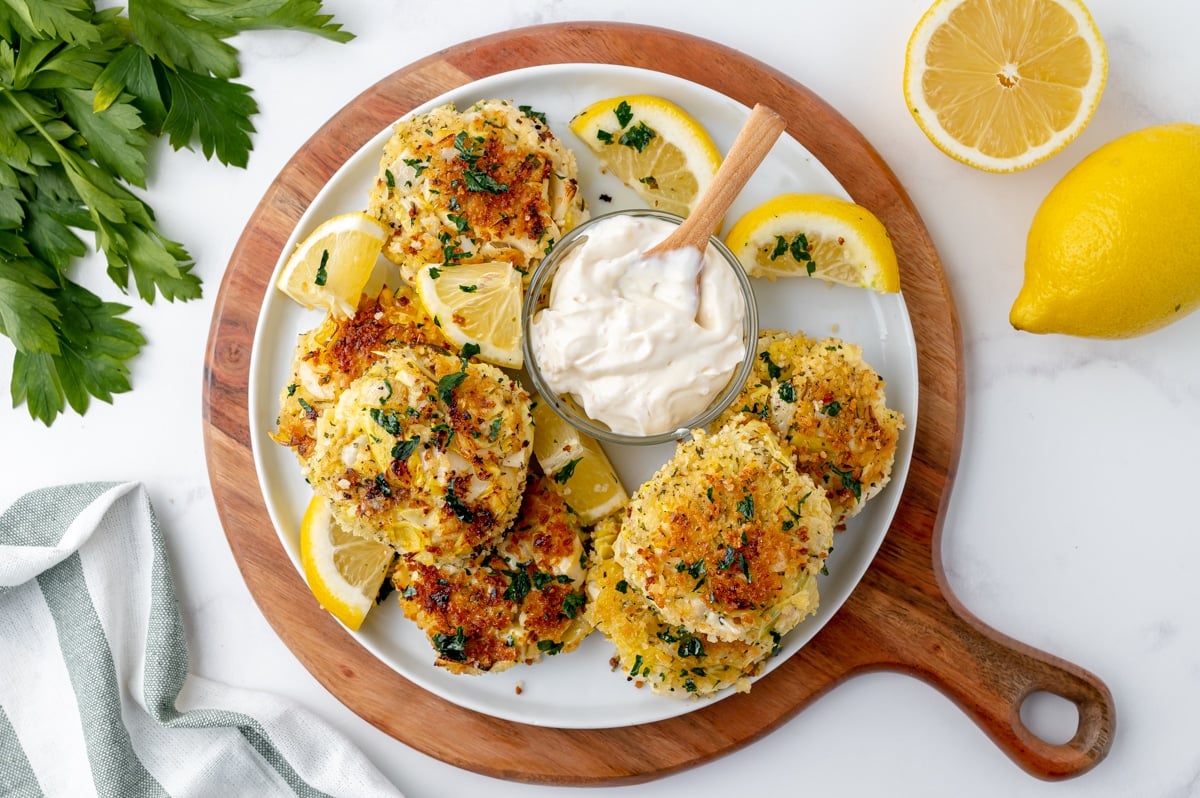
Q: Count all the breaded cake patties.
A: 7